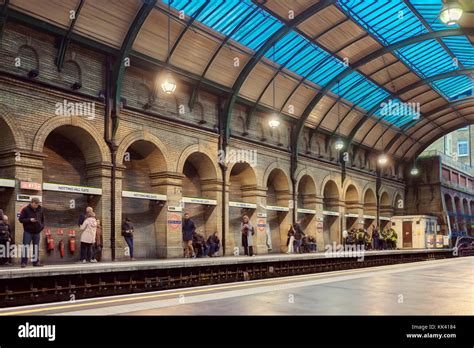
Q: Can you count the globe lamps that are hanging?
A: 6